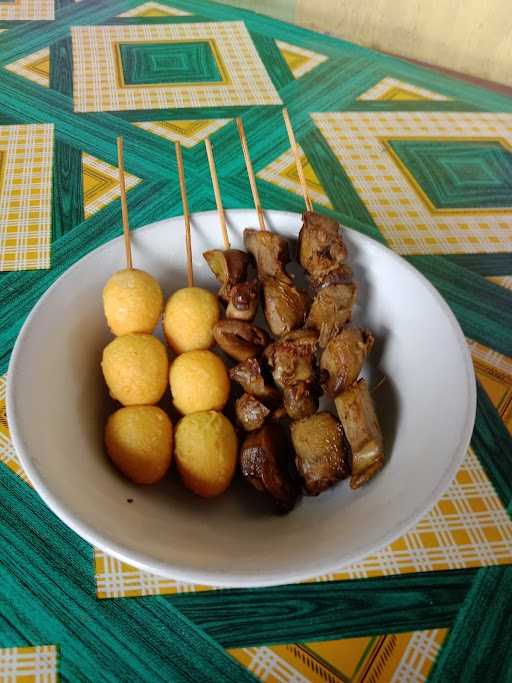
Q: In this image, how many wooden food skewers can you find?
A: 5